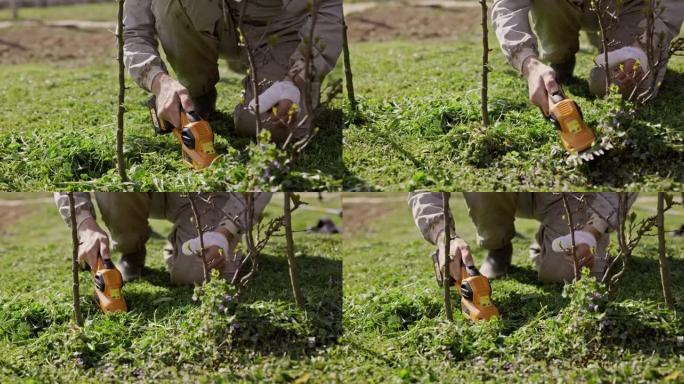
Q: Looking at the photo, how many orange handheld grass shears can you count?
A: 4